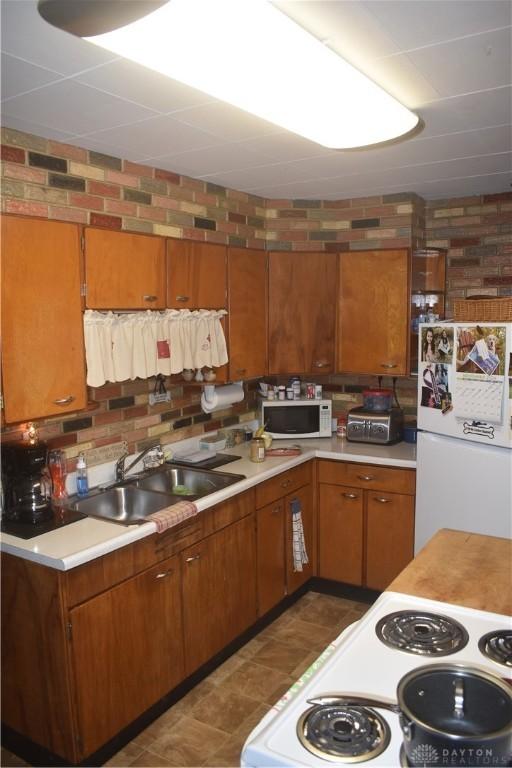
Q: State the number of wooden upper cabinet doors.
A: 6